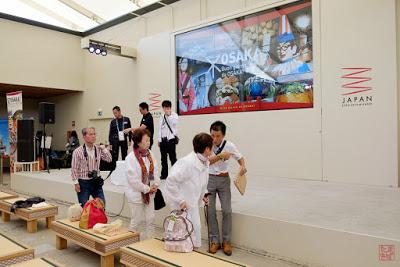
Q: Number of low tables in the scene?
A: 6